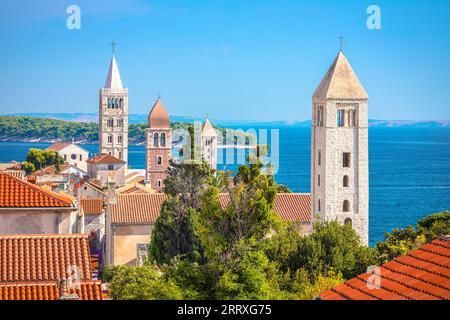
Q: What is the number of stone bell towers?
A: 4